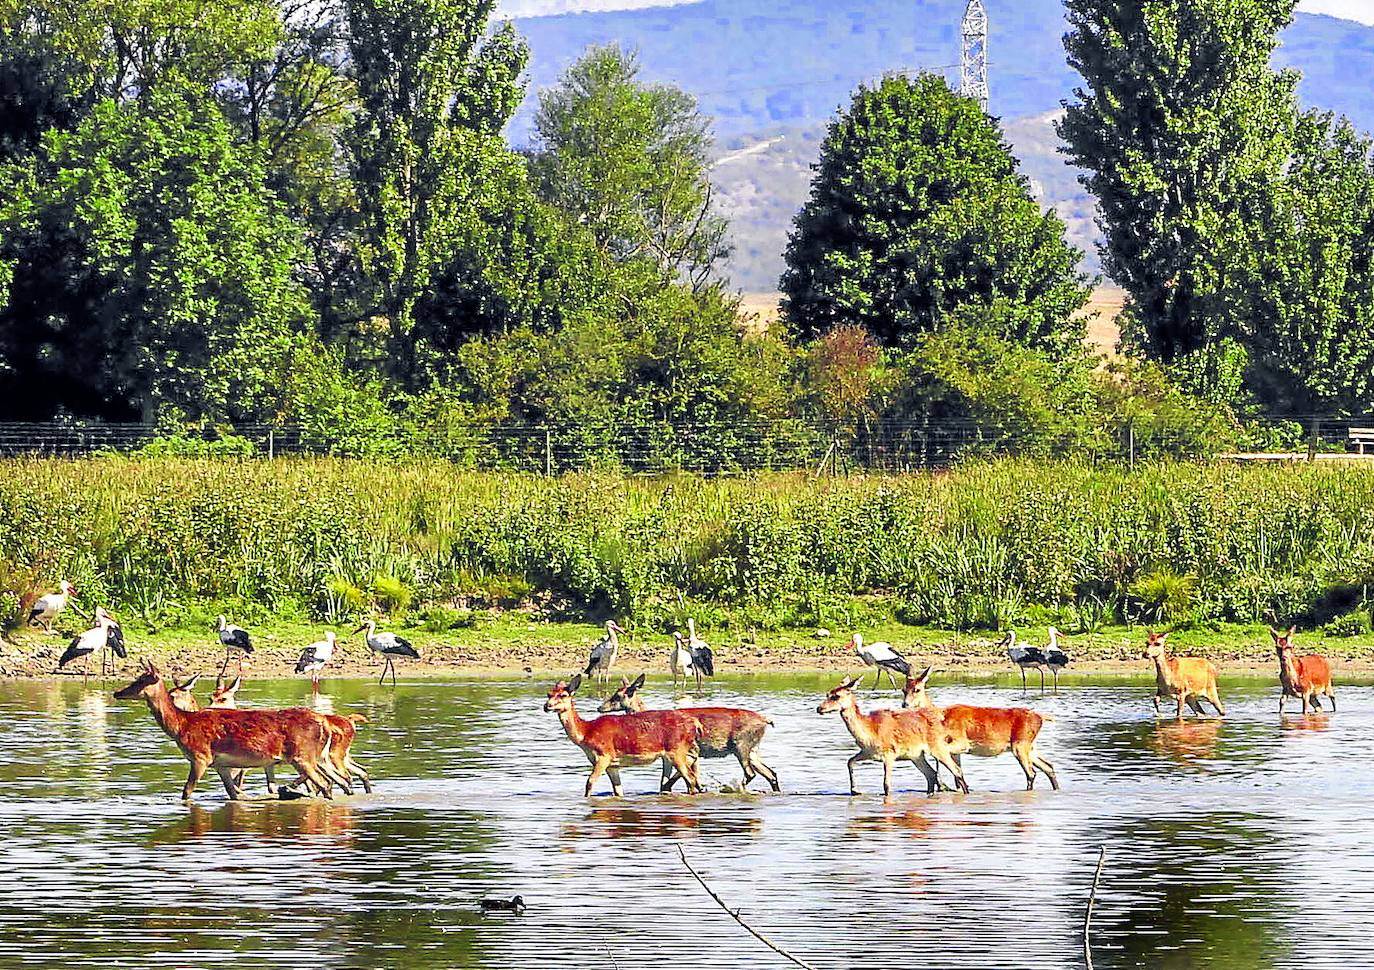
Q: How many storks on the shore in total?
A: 12